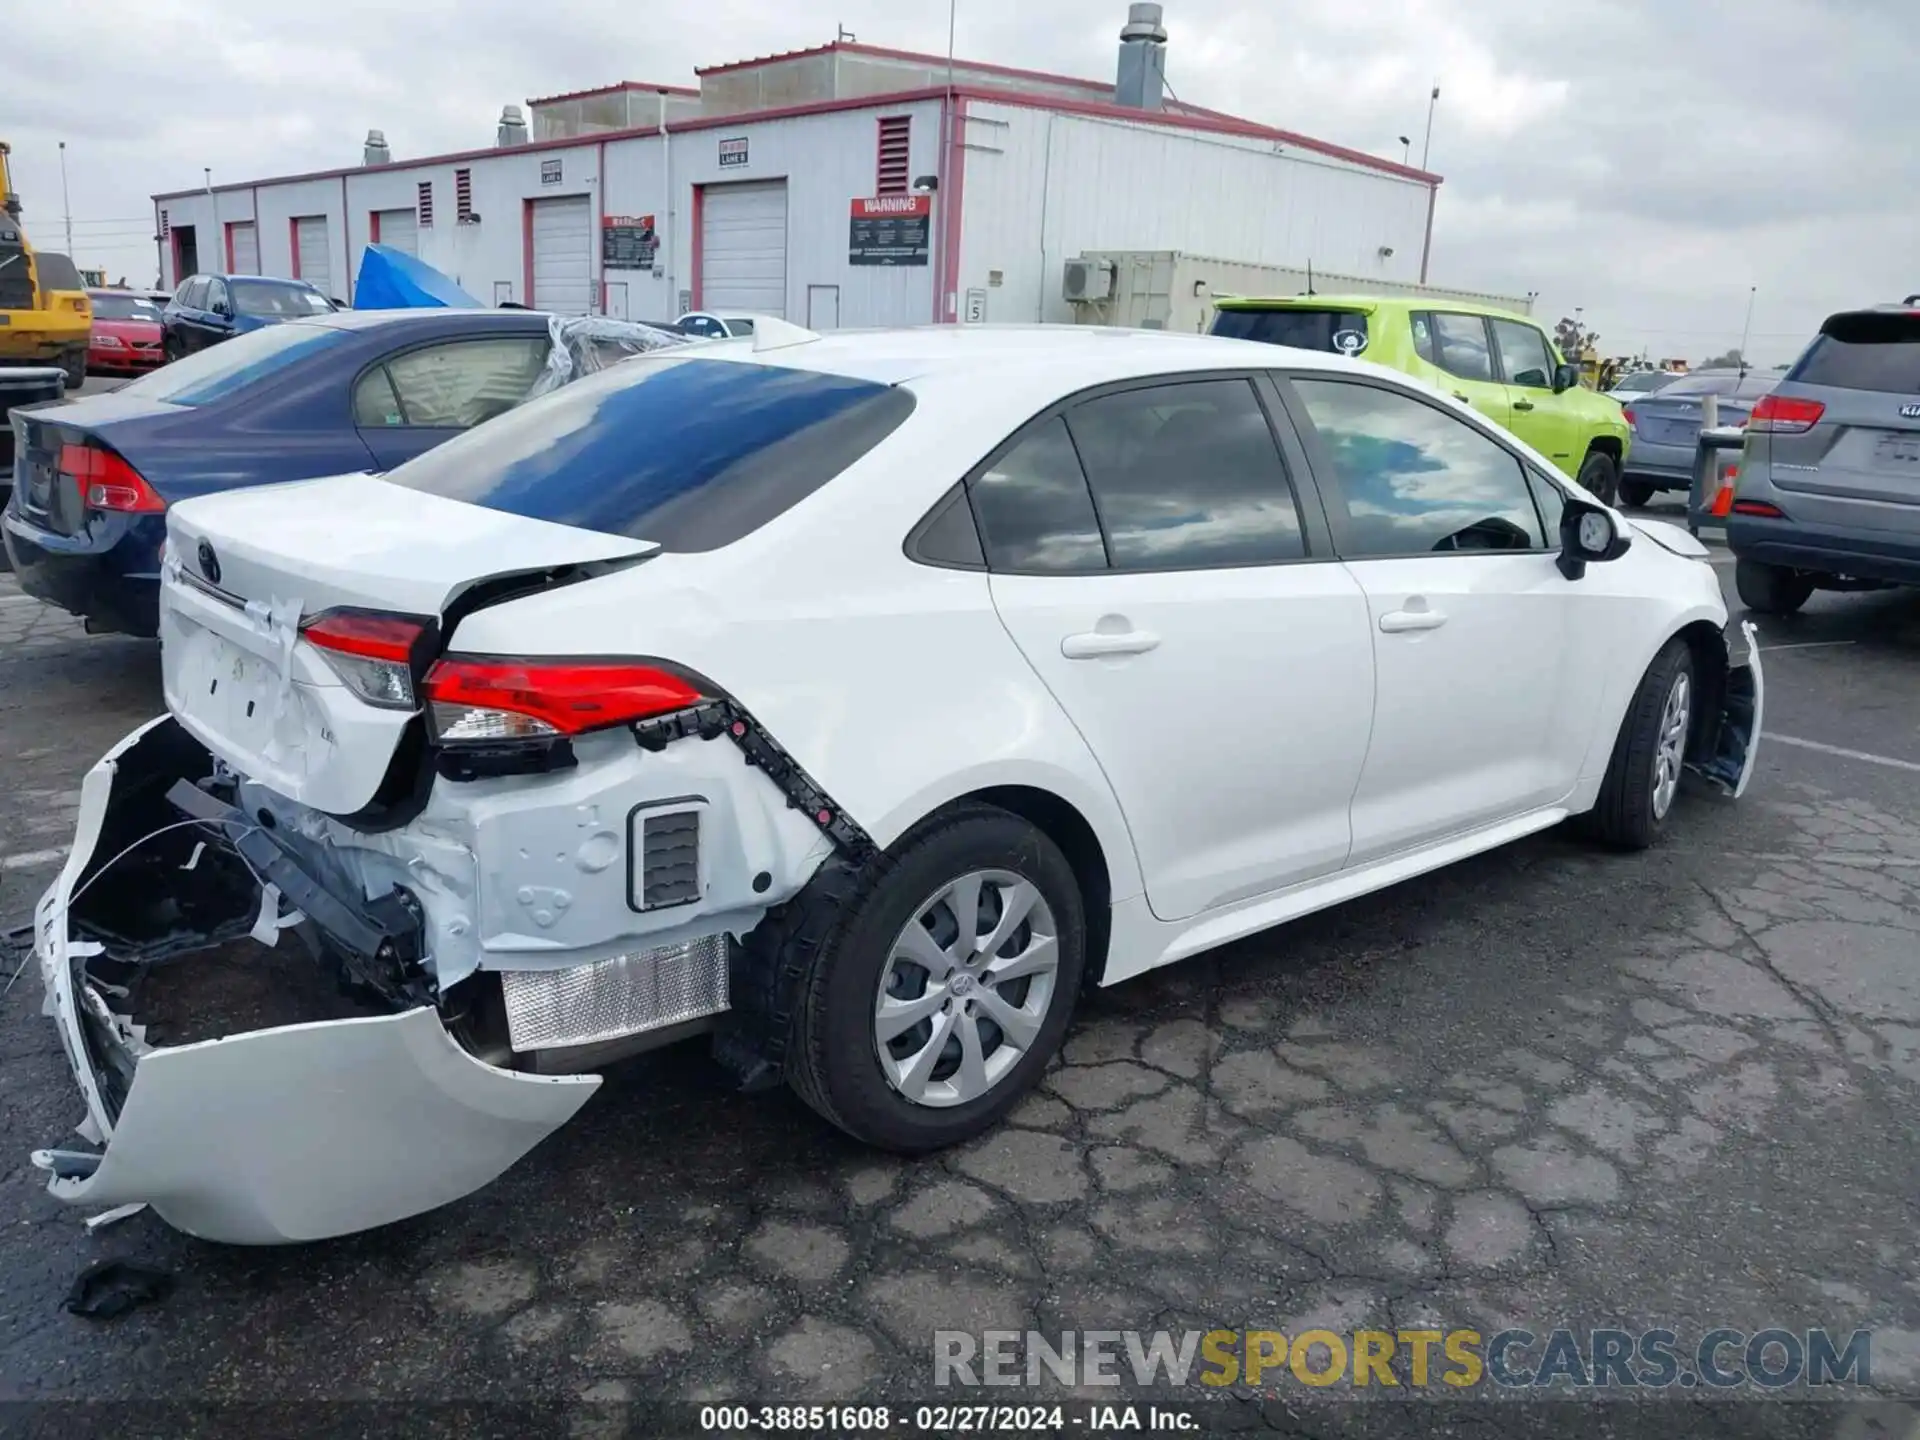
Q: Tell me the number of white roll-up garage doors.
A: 5